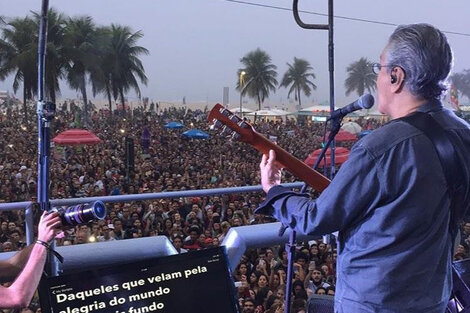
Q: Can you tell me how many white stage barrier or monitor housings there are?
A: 2